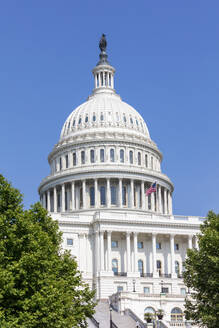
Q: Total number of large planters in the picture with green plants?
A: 2